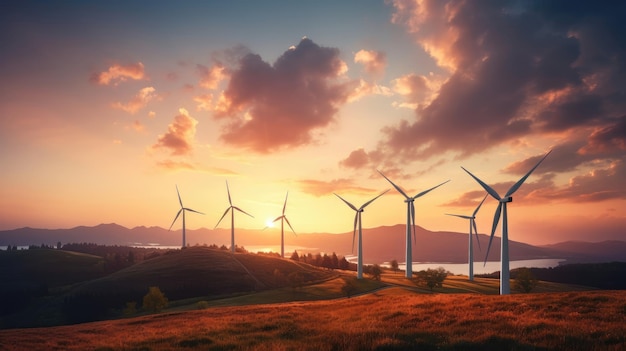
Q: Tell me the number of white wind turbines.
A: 7